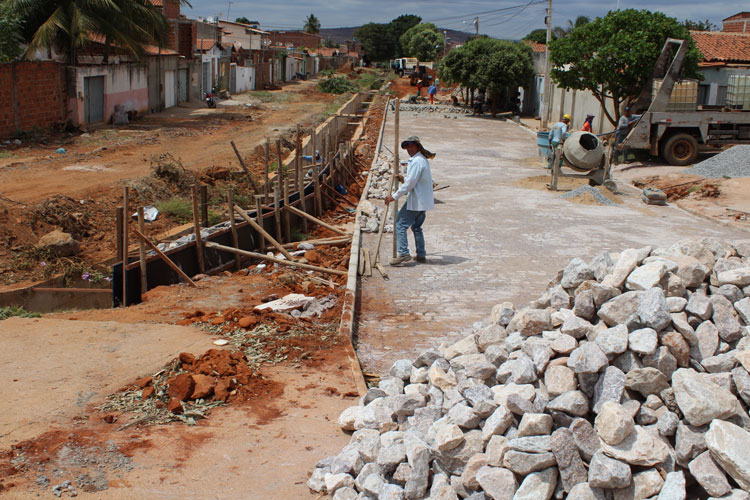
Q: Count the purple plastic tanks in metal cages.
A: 0